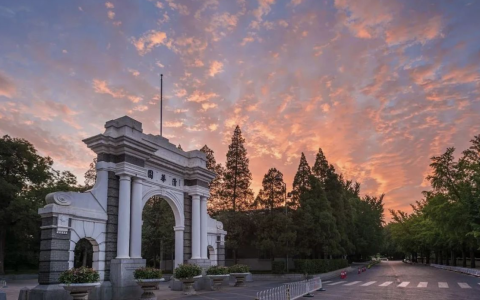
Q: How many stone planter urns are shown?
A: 5